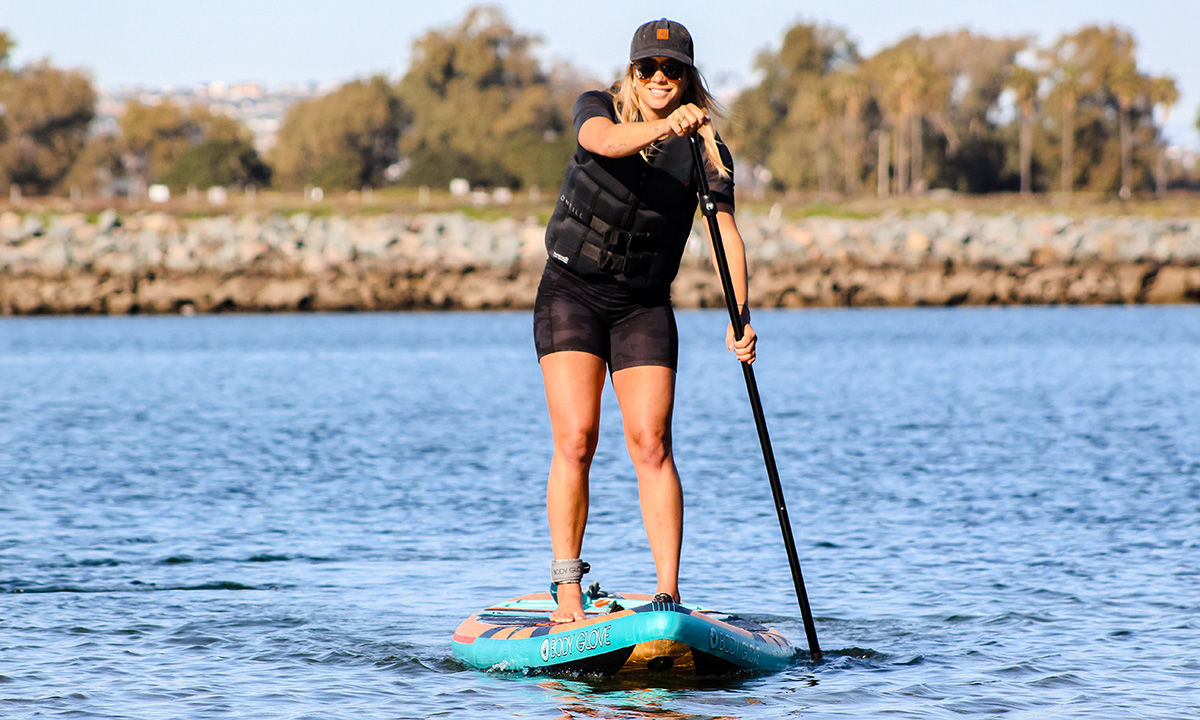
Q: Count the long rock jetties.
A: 1